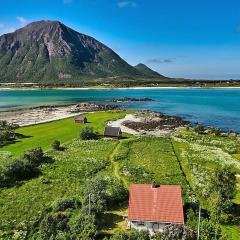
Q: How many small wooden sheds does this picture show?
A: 2